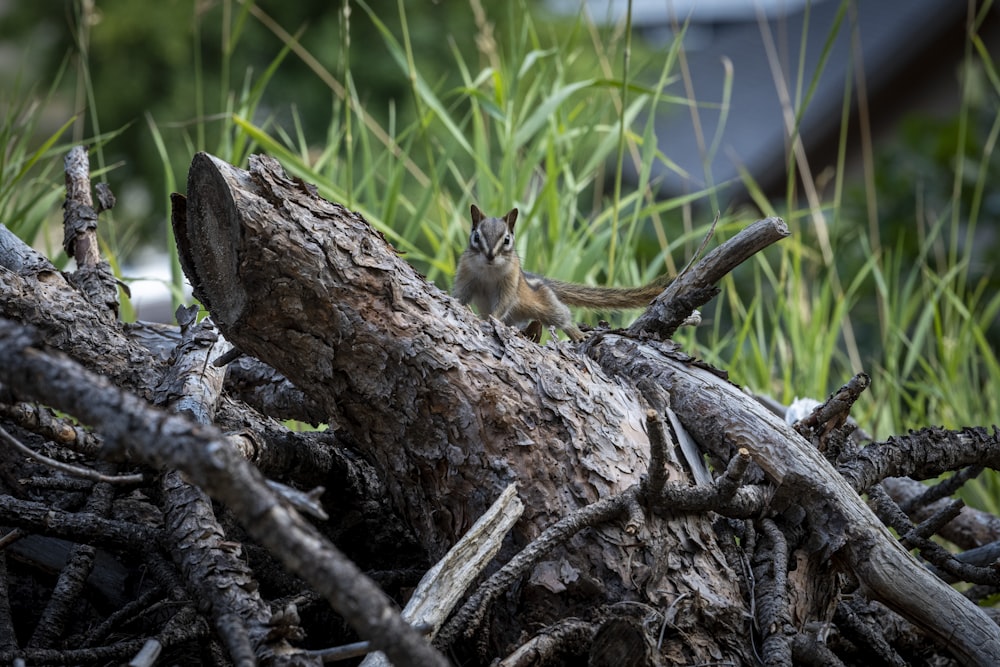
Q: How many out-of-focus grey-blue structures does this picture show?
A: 1